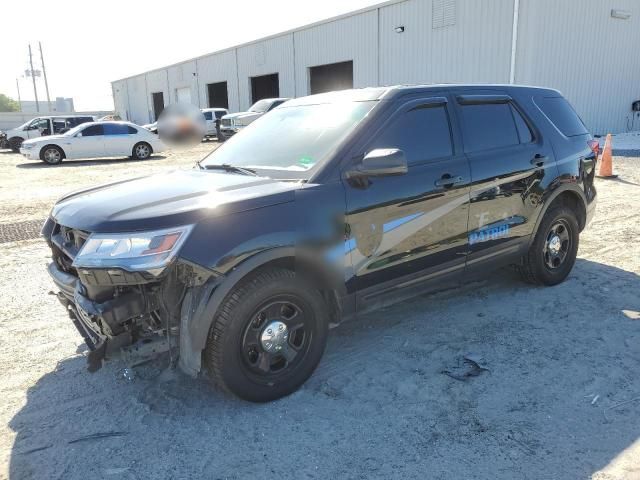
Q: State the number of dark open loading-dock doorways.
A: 4